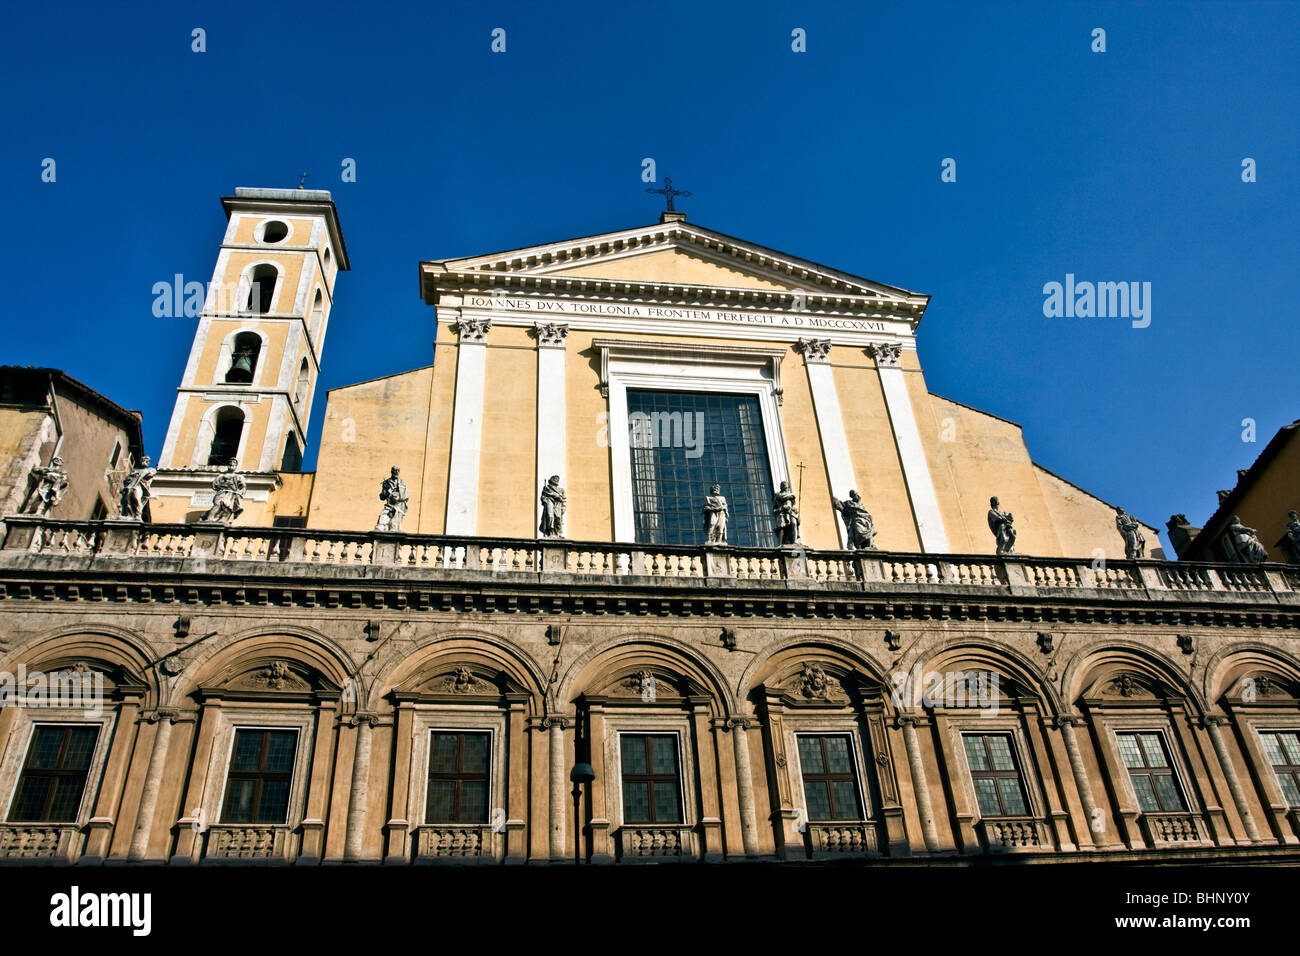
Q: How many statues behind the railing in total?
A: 12